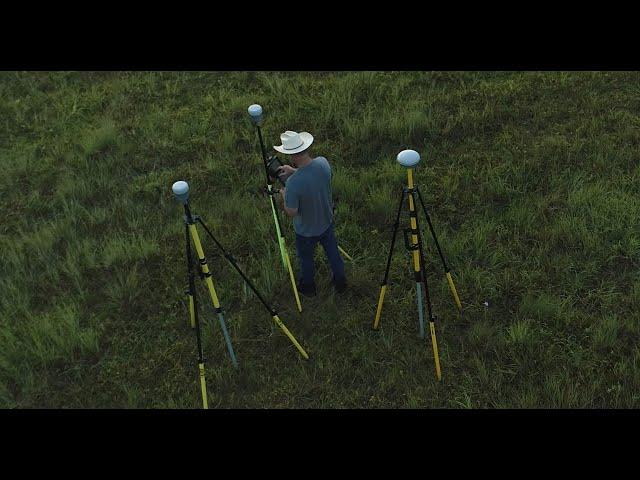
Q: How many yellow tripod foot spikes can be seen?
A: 8